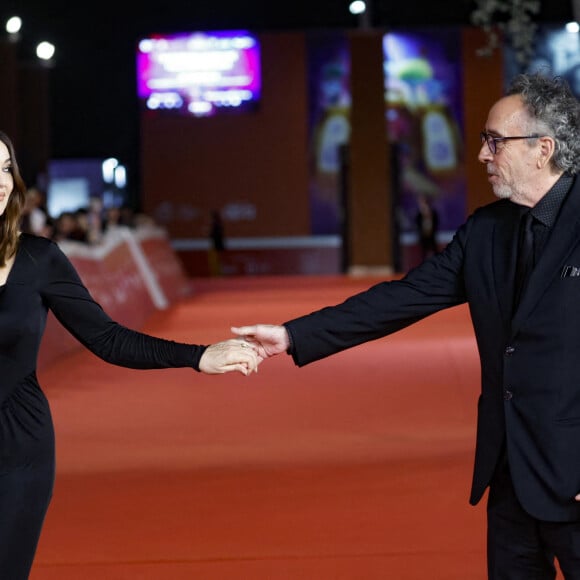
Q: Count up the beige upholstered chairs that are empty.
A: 0